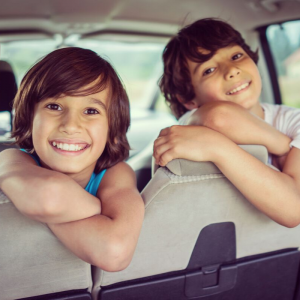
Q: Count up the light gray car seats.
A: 2